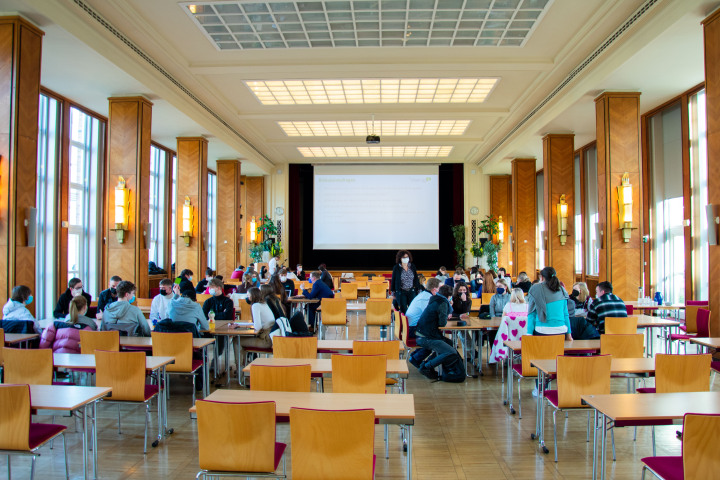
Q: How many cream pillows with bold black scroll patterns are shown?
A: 0